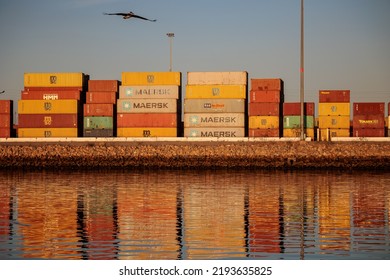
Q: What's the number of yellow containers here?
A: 11